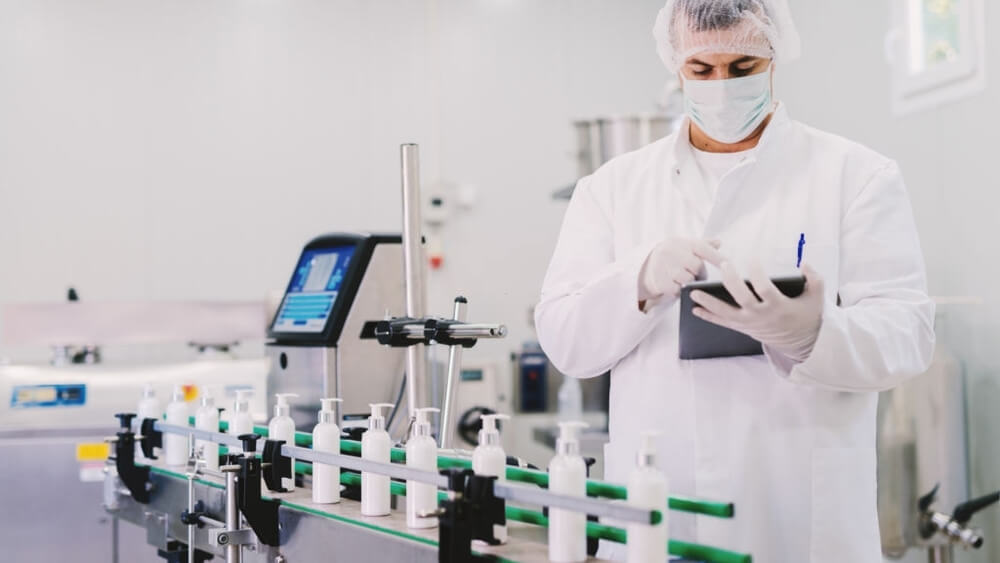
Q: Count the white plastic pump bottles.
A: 11